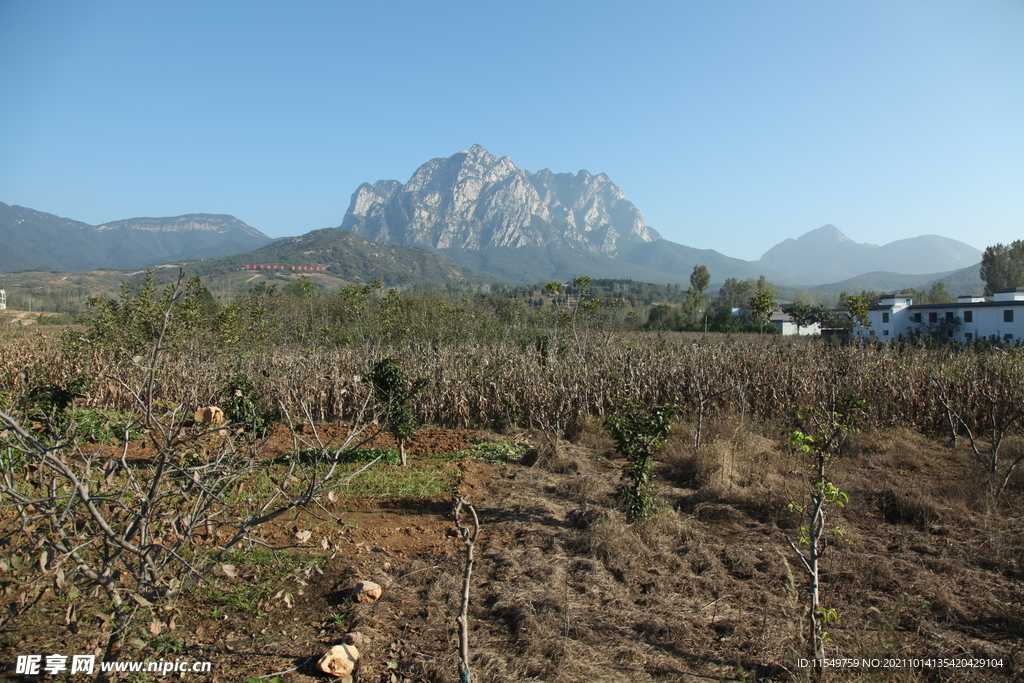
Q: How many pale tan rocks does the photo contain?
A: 3